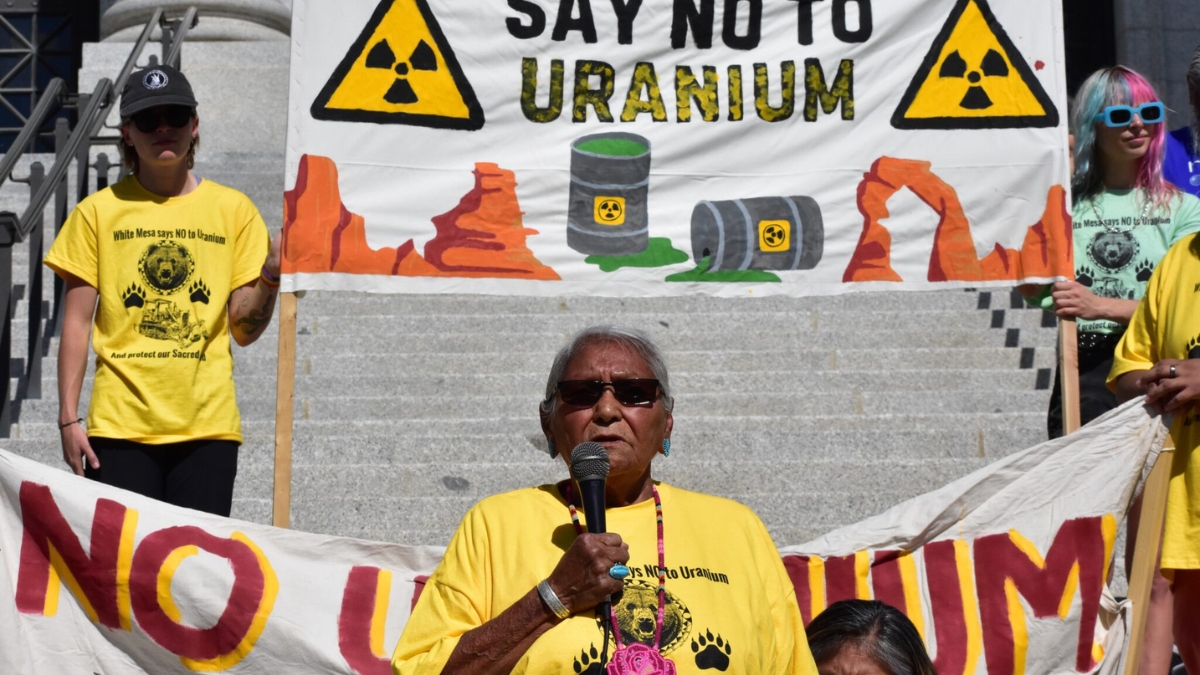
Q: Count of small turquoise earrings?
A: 2